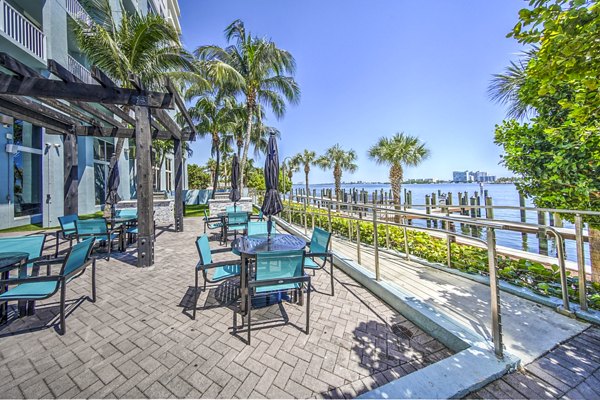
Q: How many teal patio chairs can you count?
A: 14